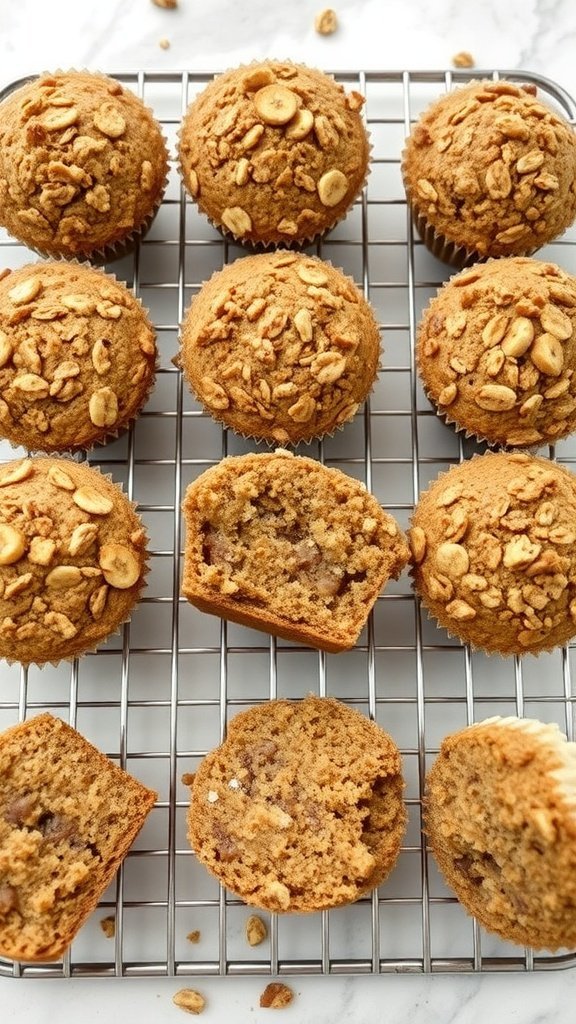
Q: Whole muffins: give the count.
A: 8